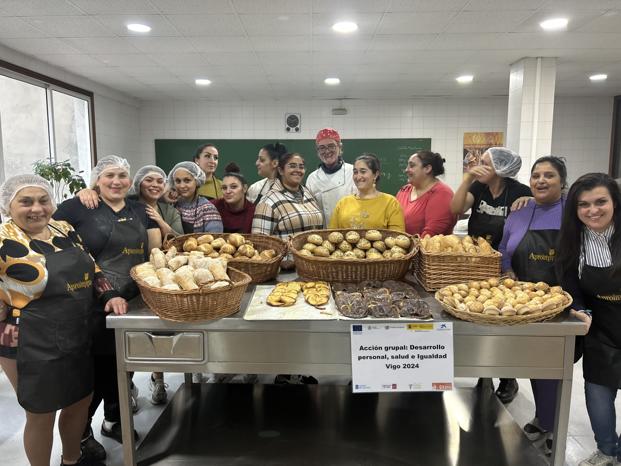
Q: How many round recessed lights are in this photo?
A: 7